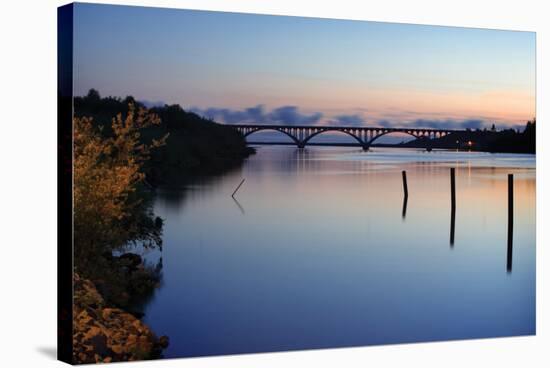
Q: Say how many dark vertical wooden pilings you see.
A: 3